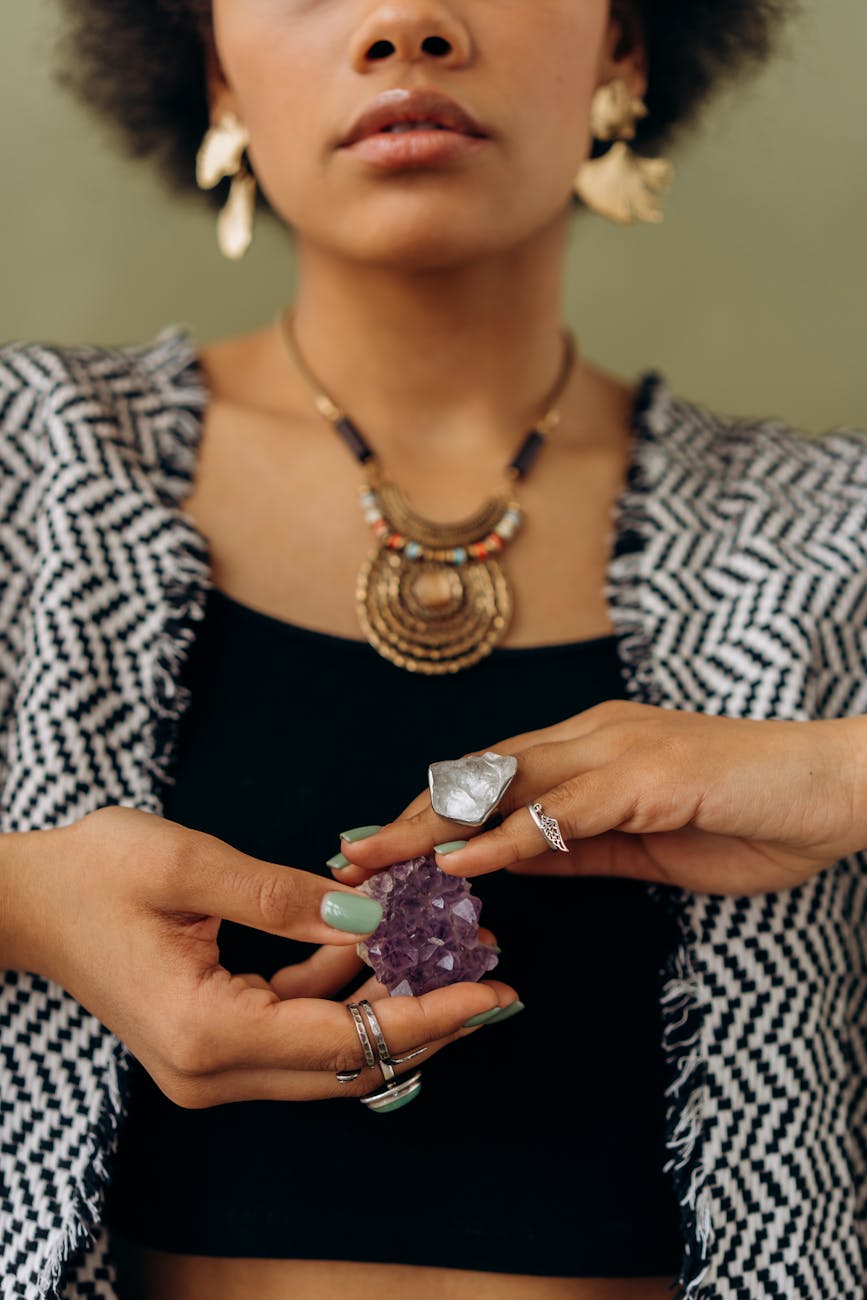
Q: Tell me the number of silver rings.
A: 4